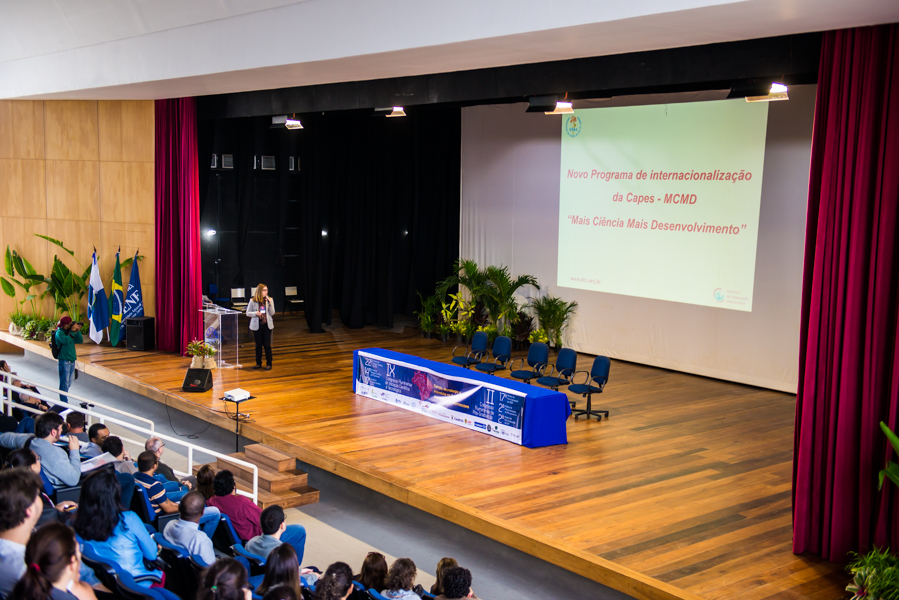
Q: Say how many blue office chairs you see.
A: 5